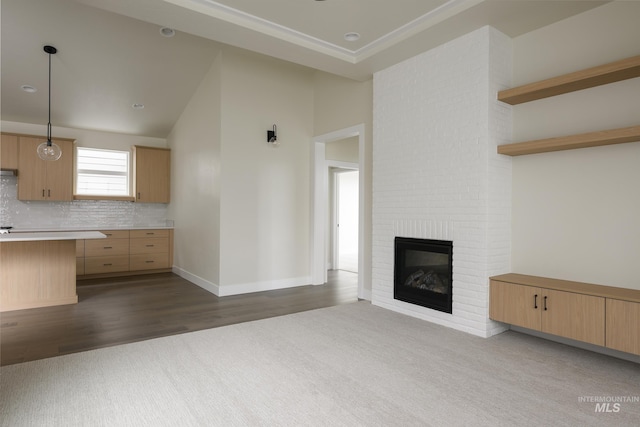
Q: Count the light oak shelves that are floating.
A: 2